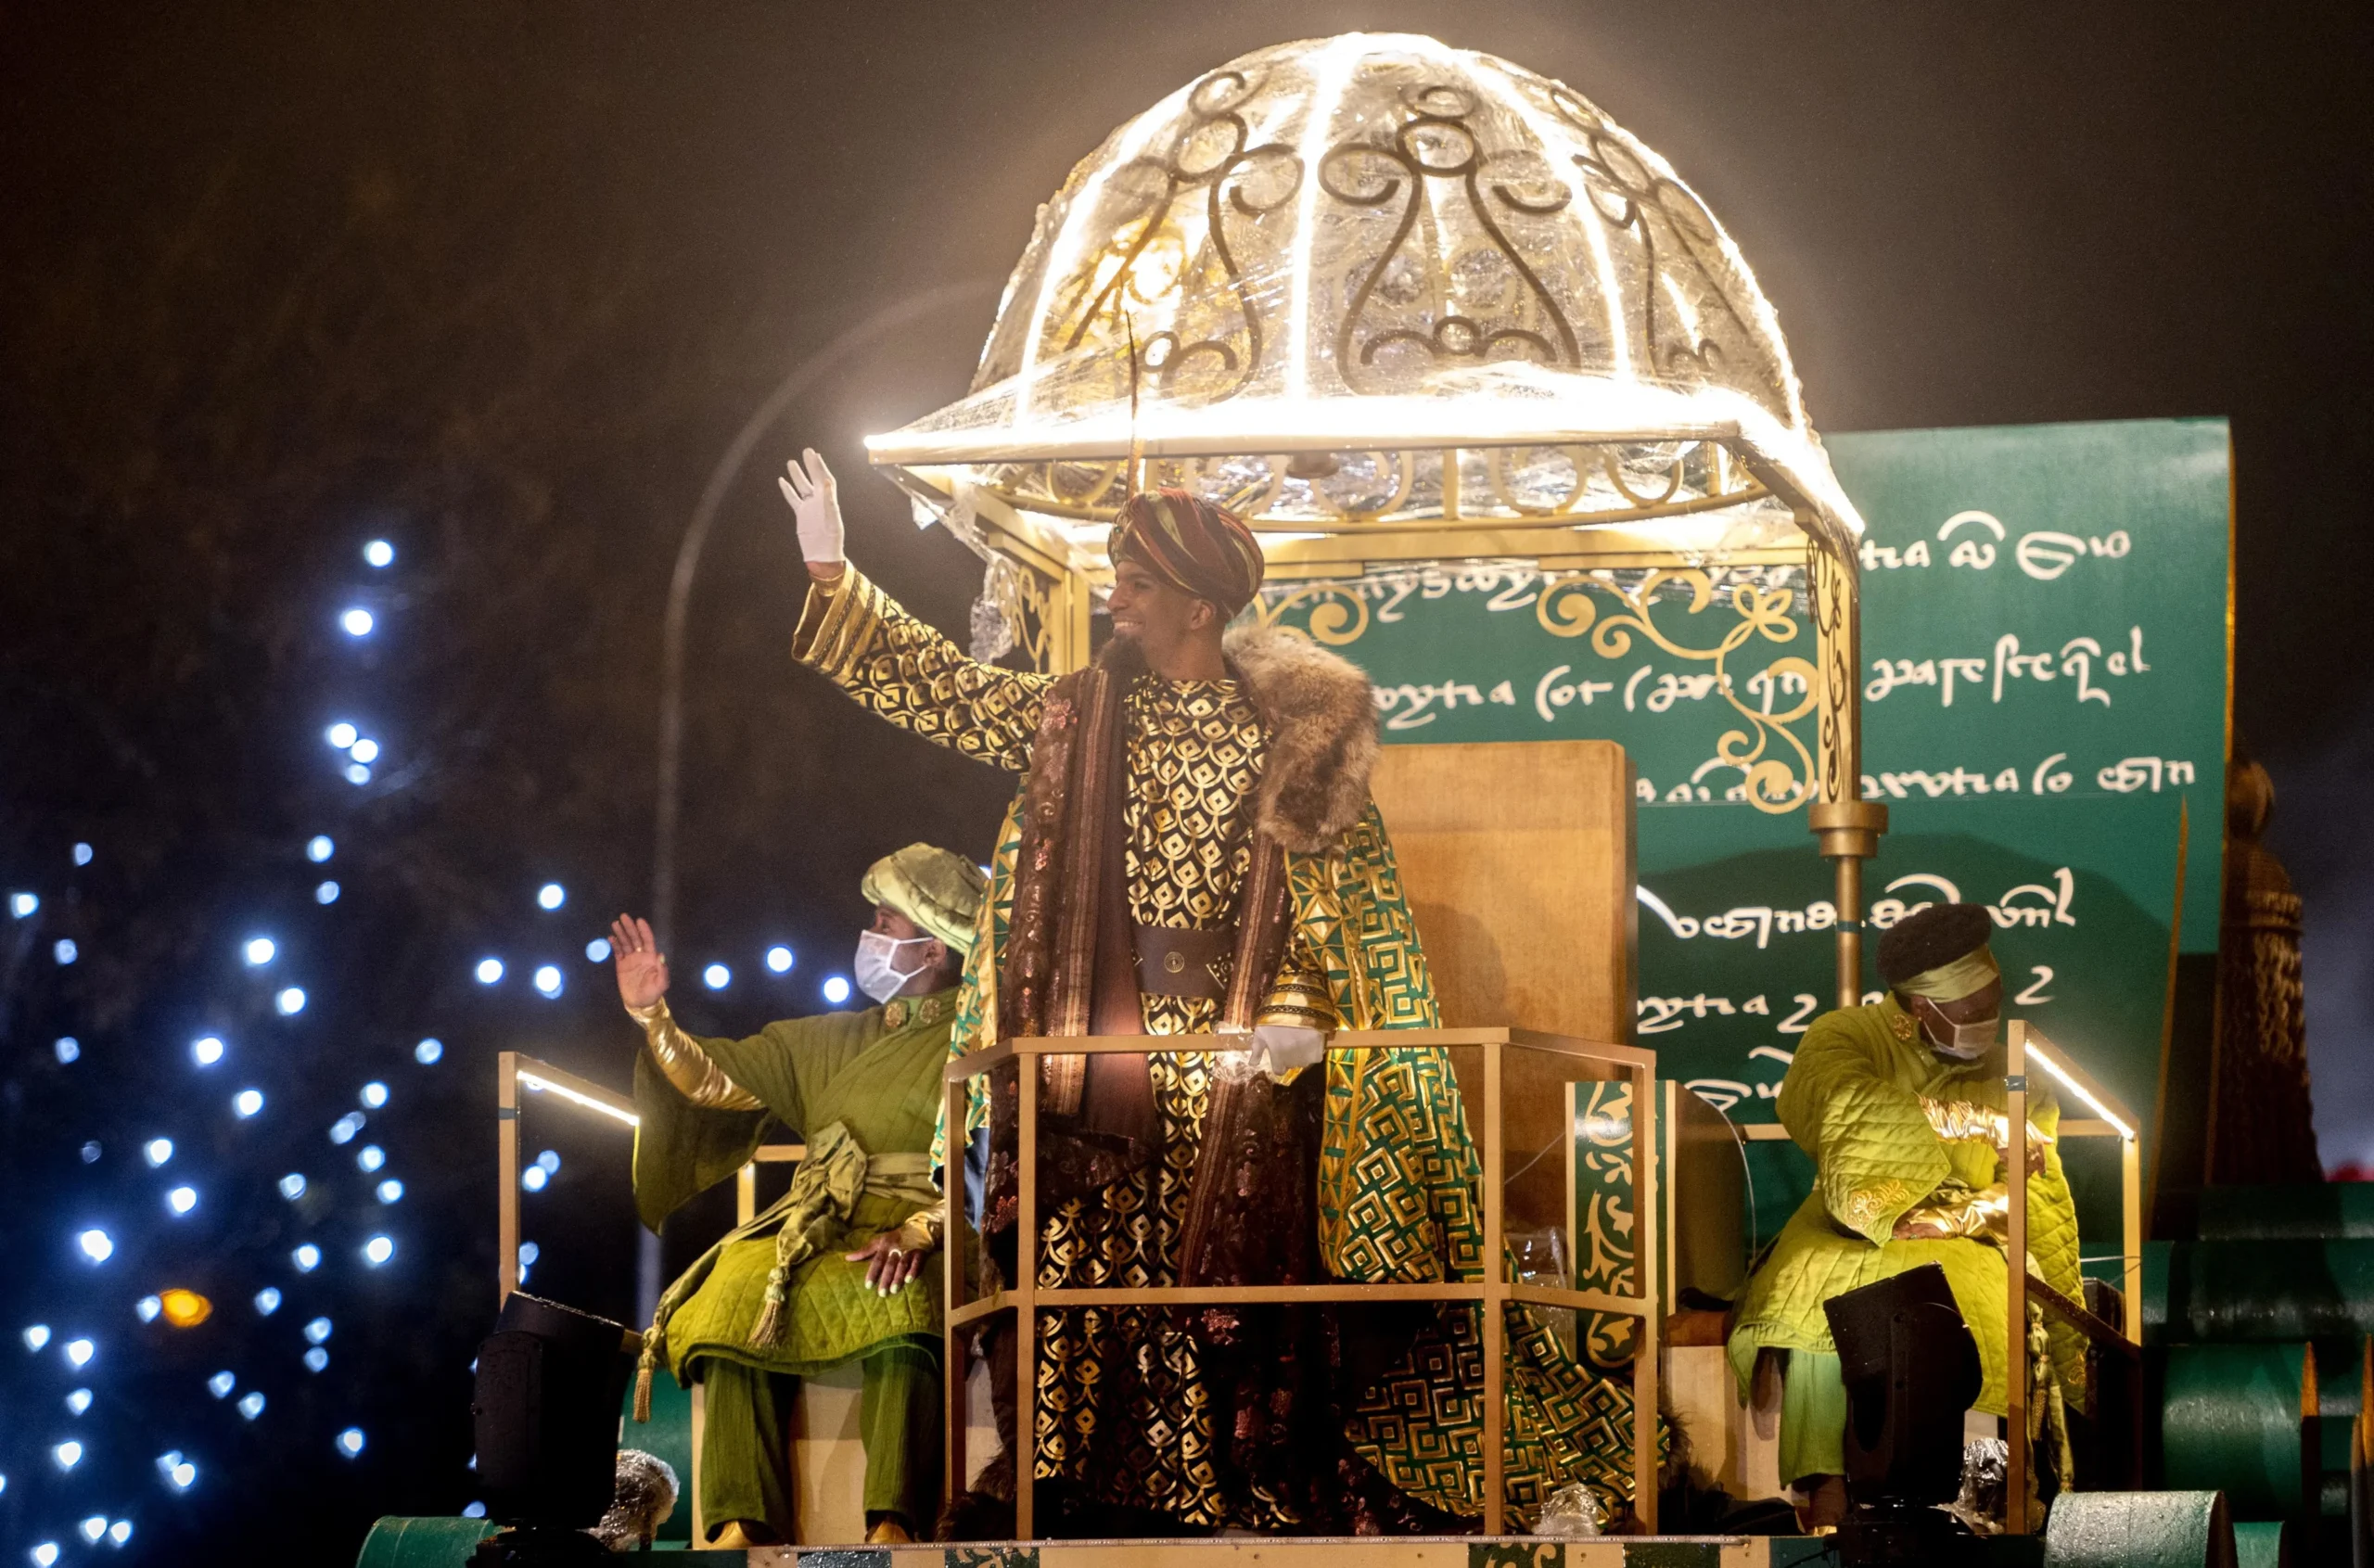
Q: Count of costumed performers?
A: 3